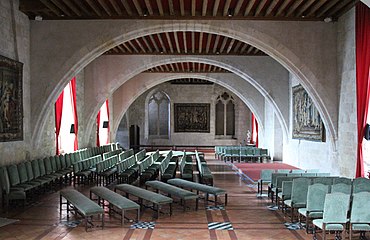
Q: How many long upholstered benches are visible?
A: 5